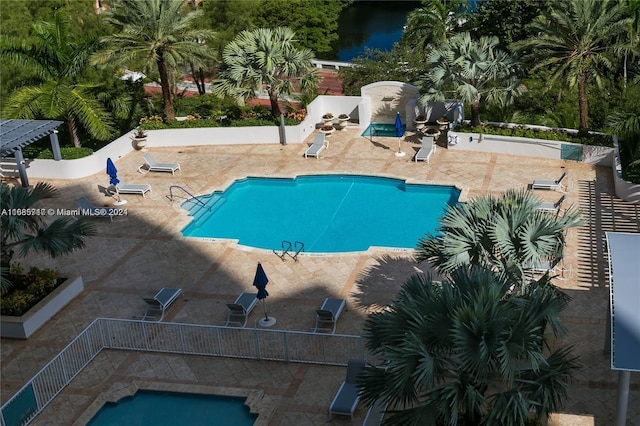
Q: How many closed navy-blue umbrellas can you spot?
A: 3